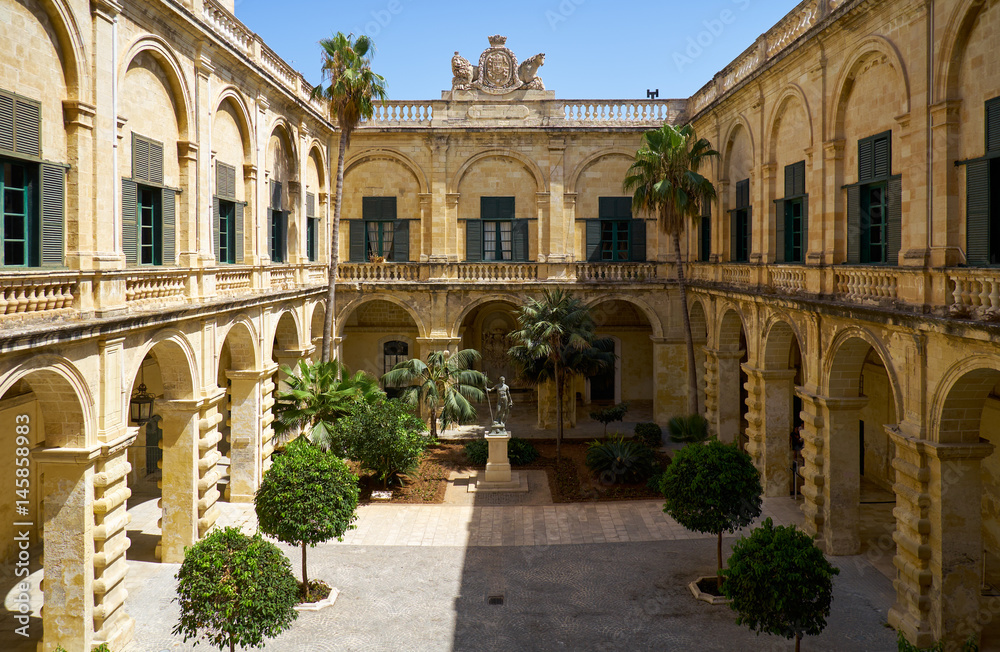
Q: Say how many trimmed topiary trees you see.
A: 4